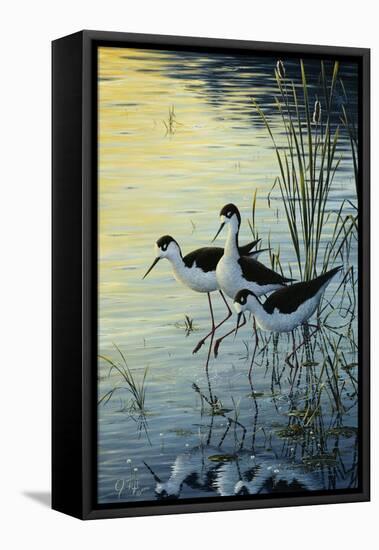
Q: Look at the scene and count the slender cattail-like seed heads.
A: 2